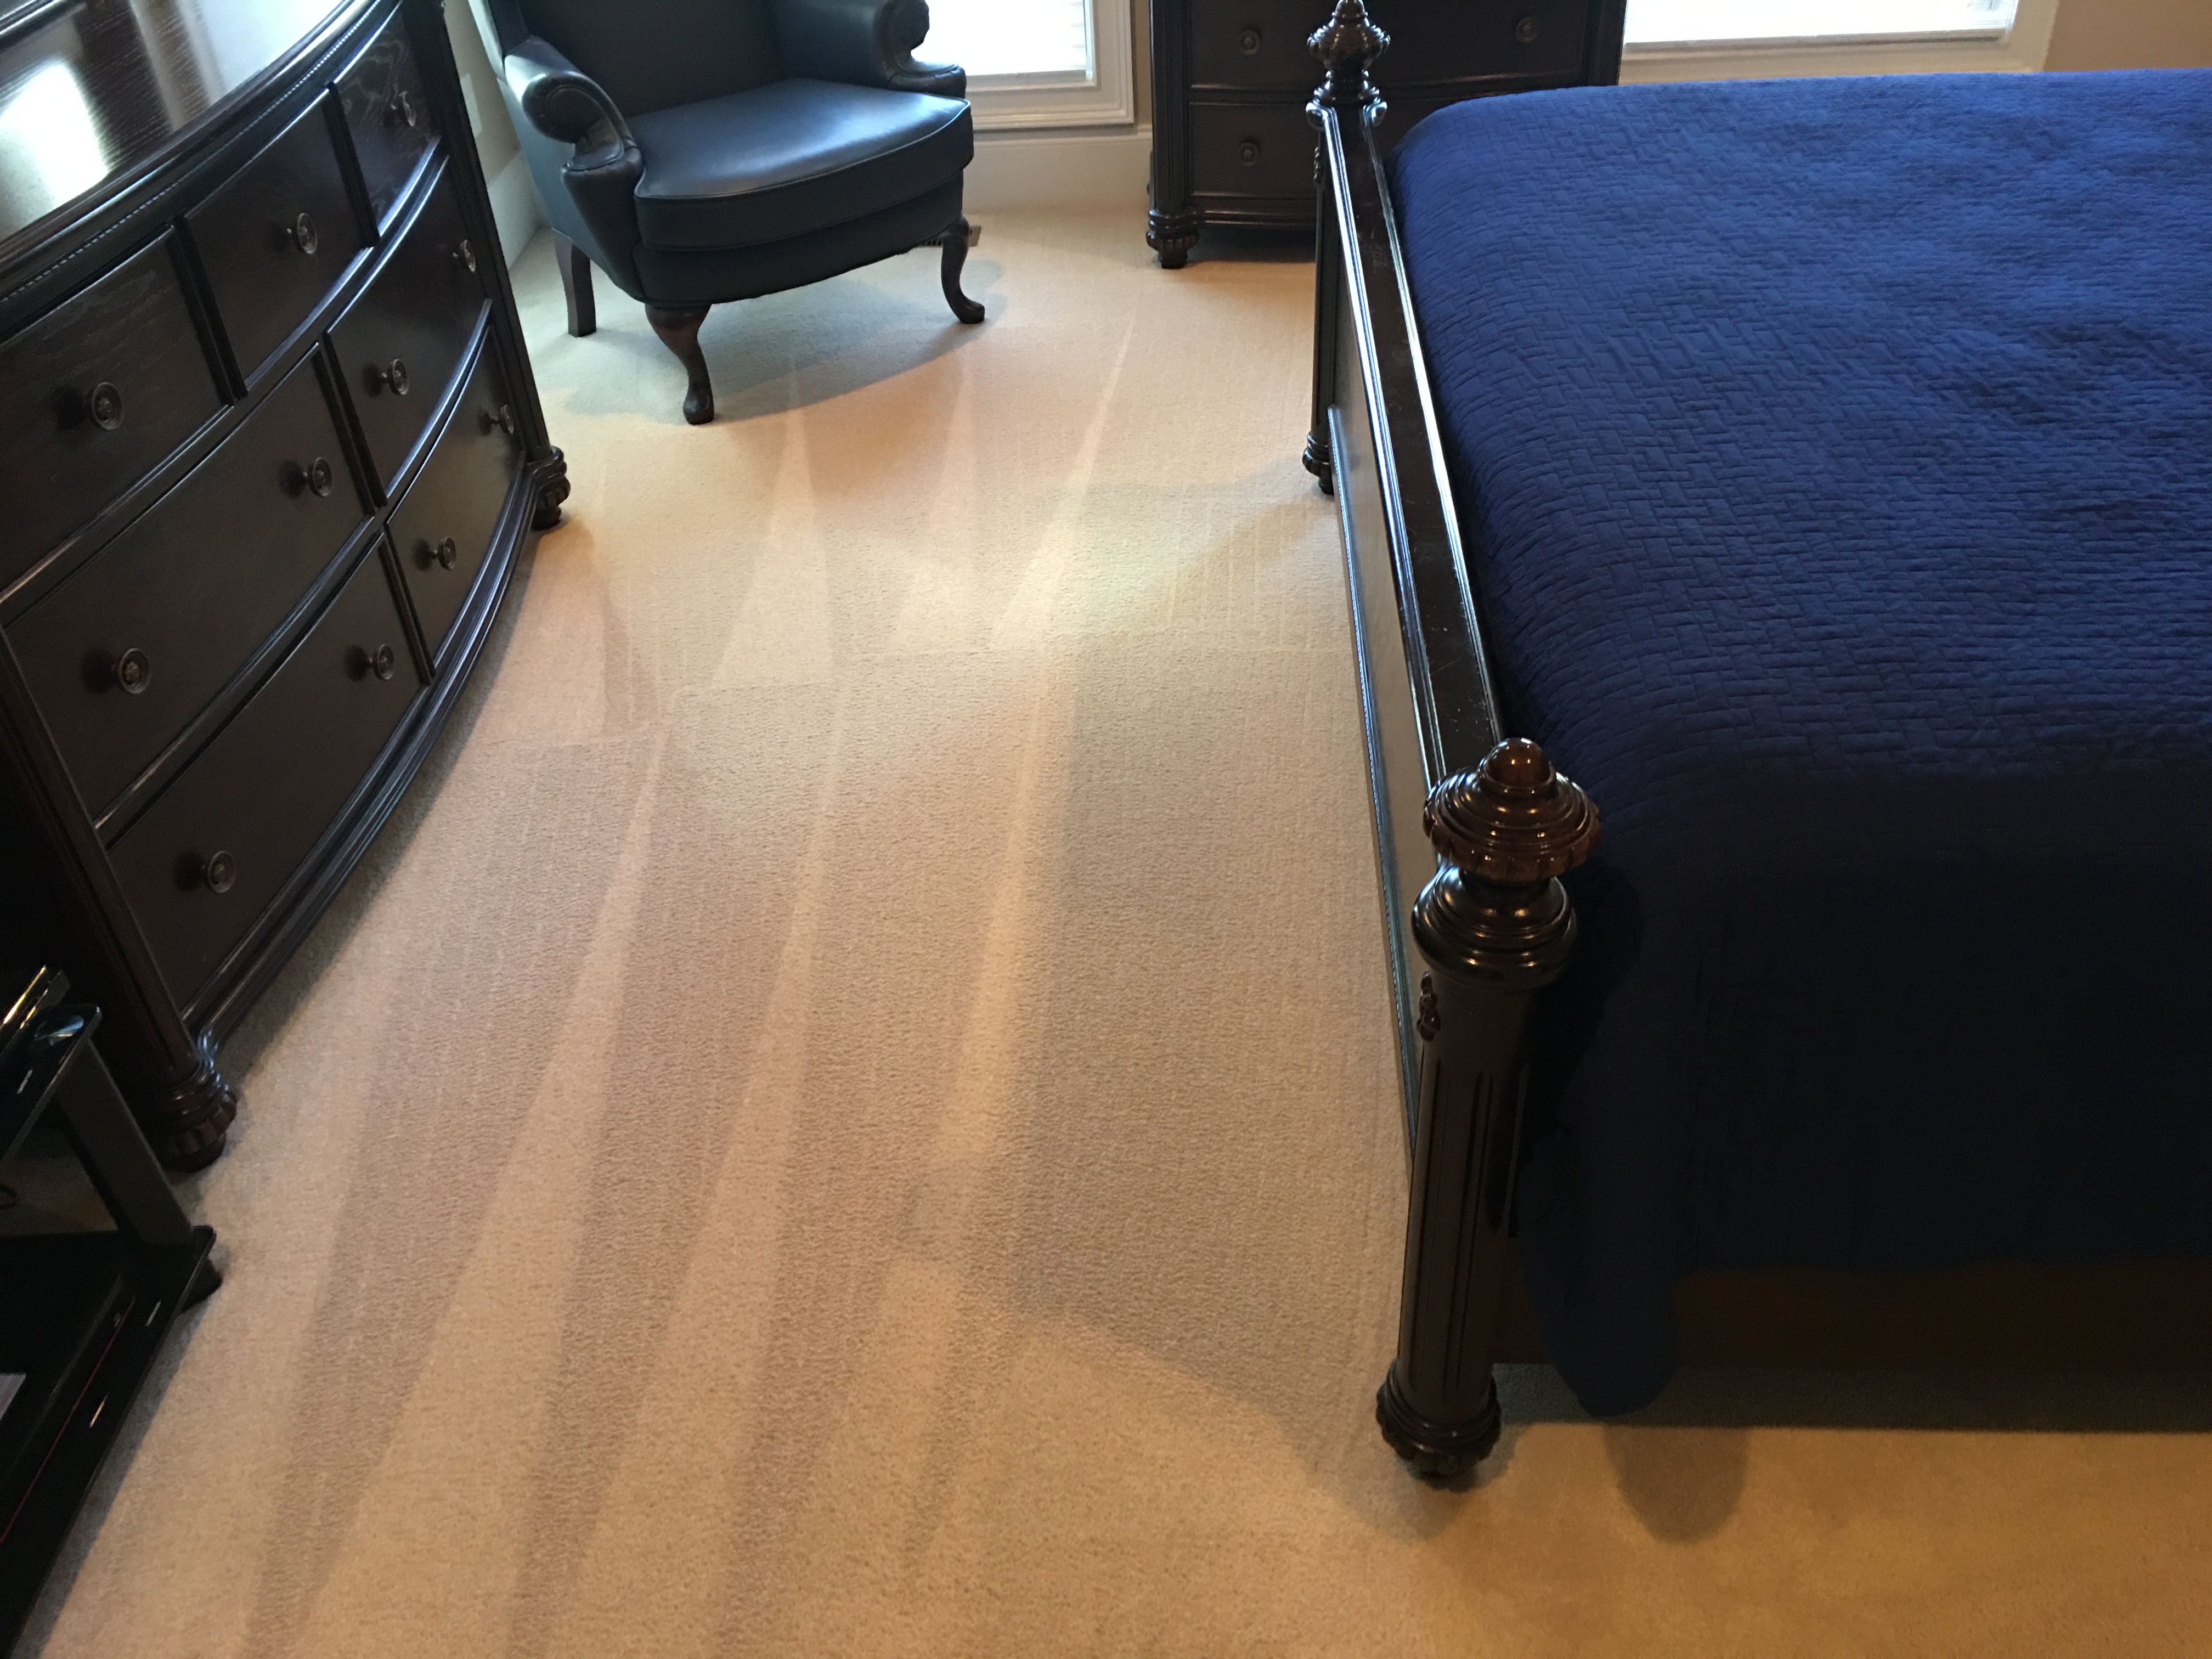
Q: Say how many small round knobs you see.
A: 14